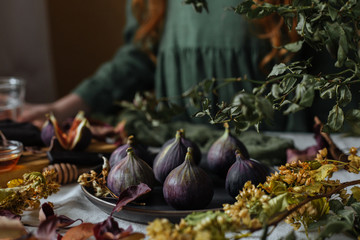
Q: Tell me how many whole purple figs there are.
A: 7